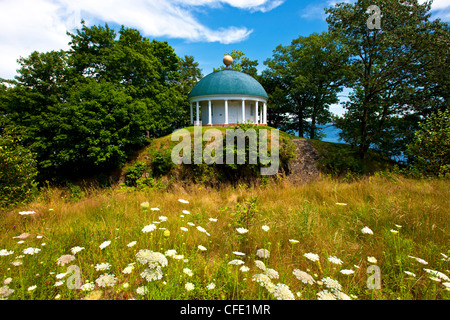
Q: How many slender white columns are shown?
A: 8